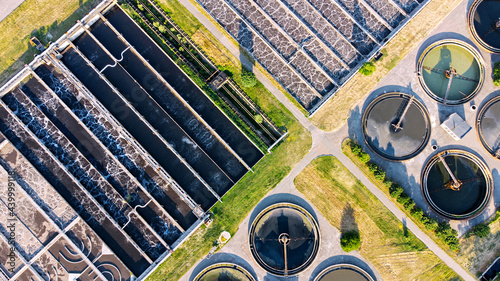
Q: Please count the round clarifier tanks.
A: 8